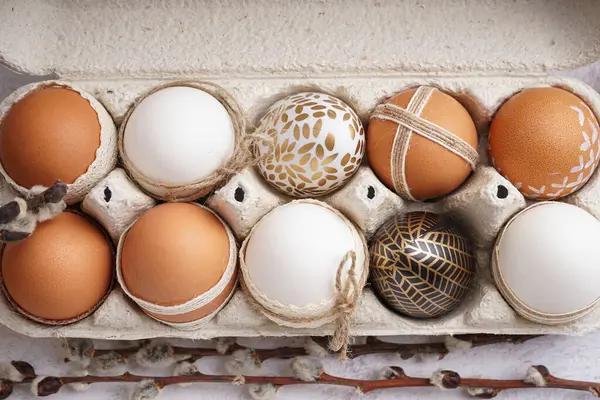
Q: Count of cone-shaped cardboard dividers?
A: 4